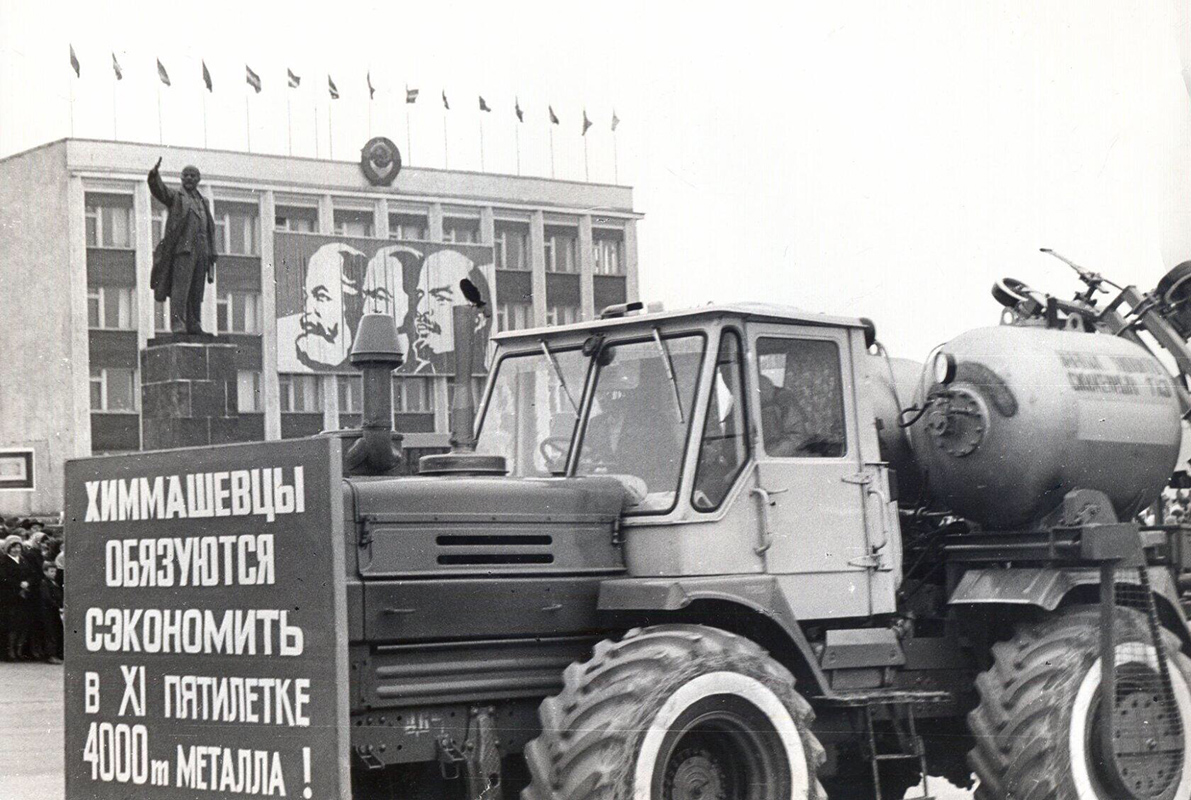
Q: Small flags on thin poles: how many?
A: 15